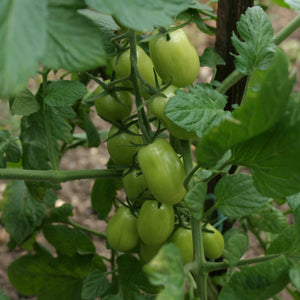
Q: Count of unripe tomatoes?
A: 12